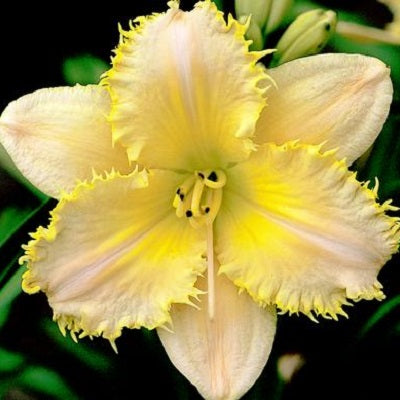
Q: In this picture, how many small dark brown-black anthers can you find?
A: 6